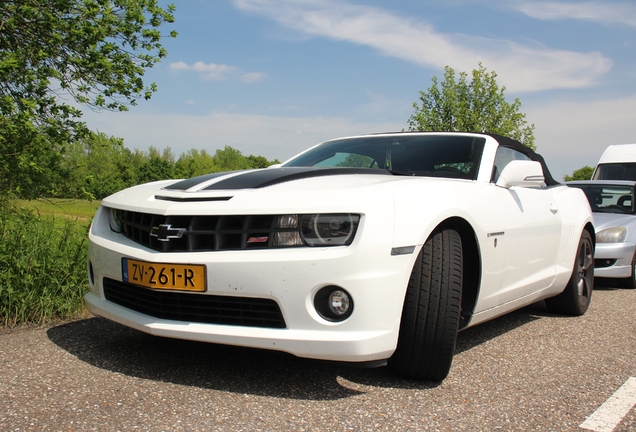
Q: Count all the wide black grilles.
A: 2